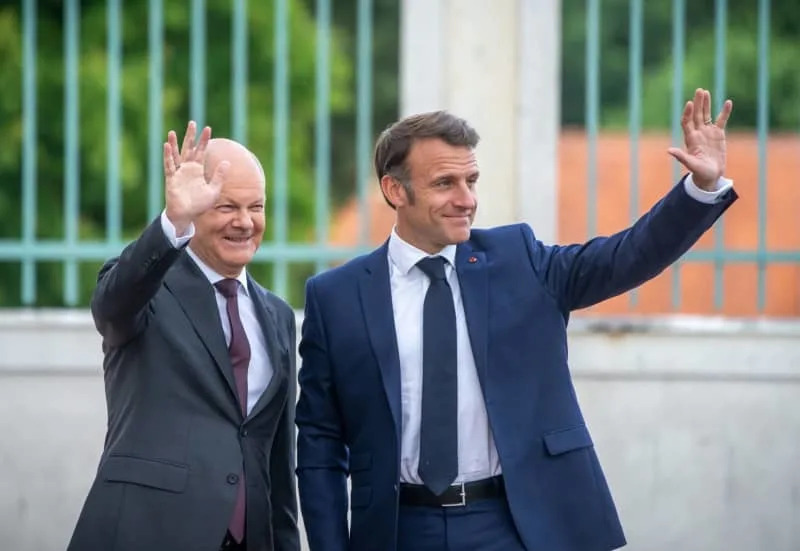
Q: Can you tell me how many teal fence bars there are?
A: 14